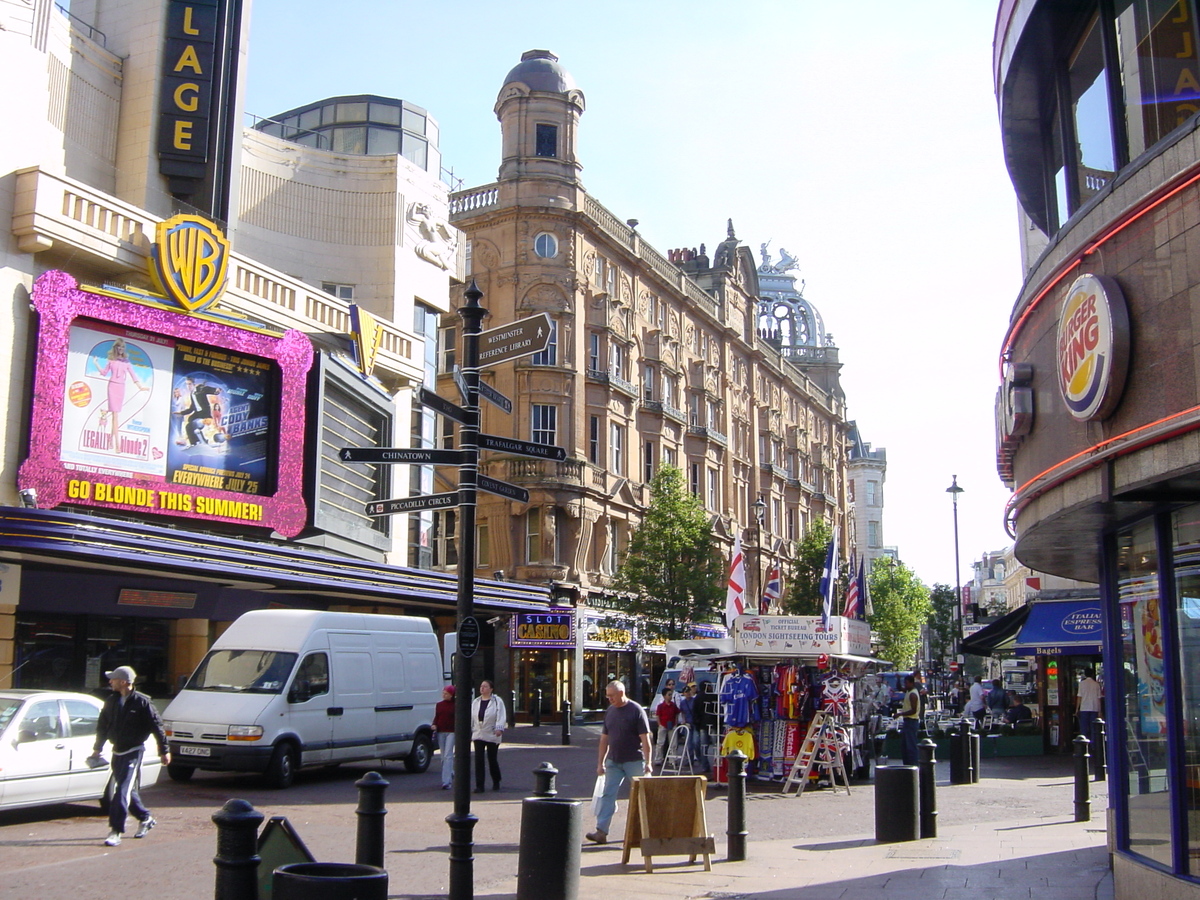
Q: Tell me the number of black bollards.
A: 11